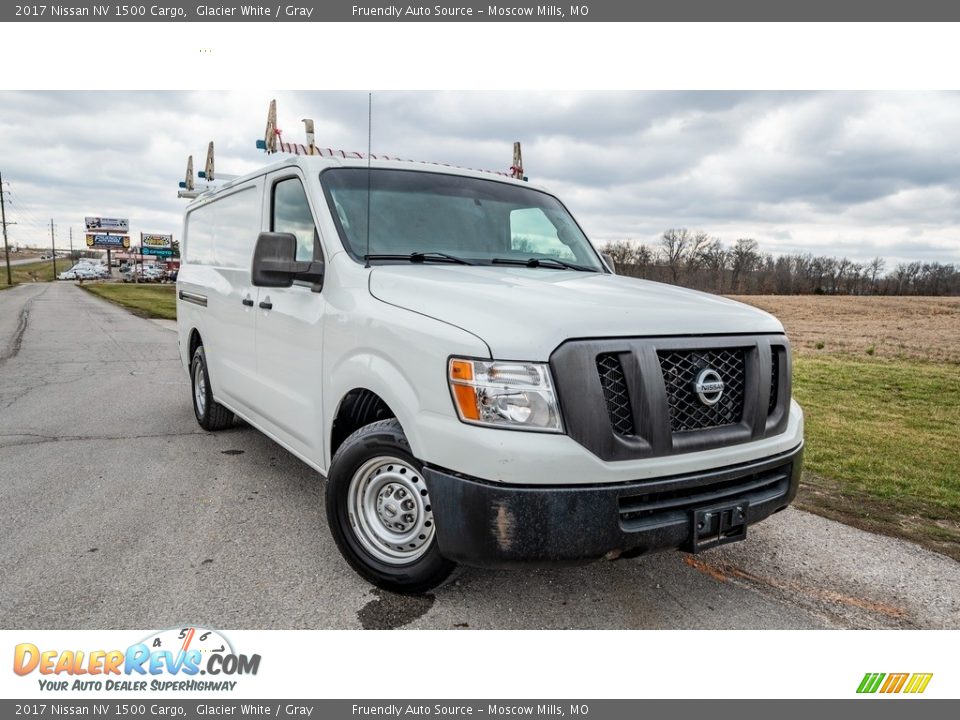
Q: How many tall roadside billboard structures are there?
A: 2